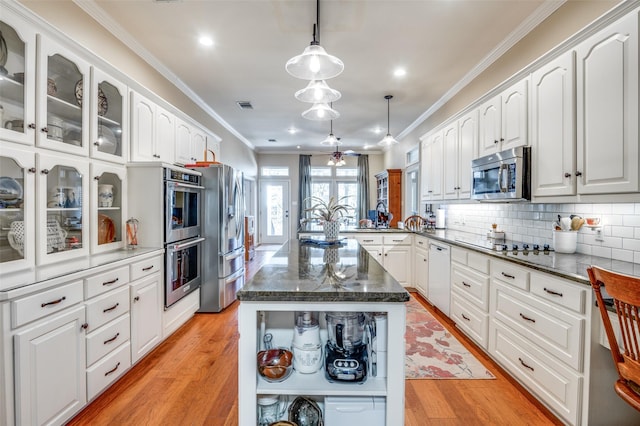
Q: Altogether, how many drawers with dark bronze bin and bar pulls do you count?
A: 15